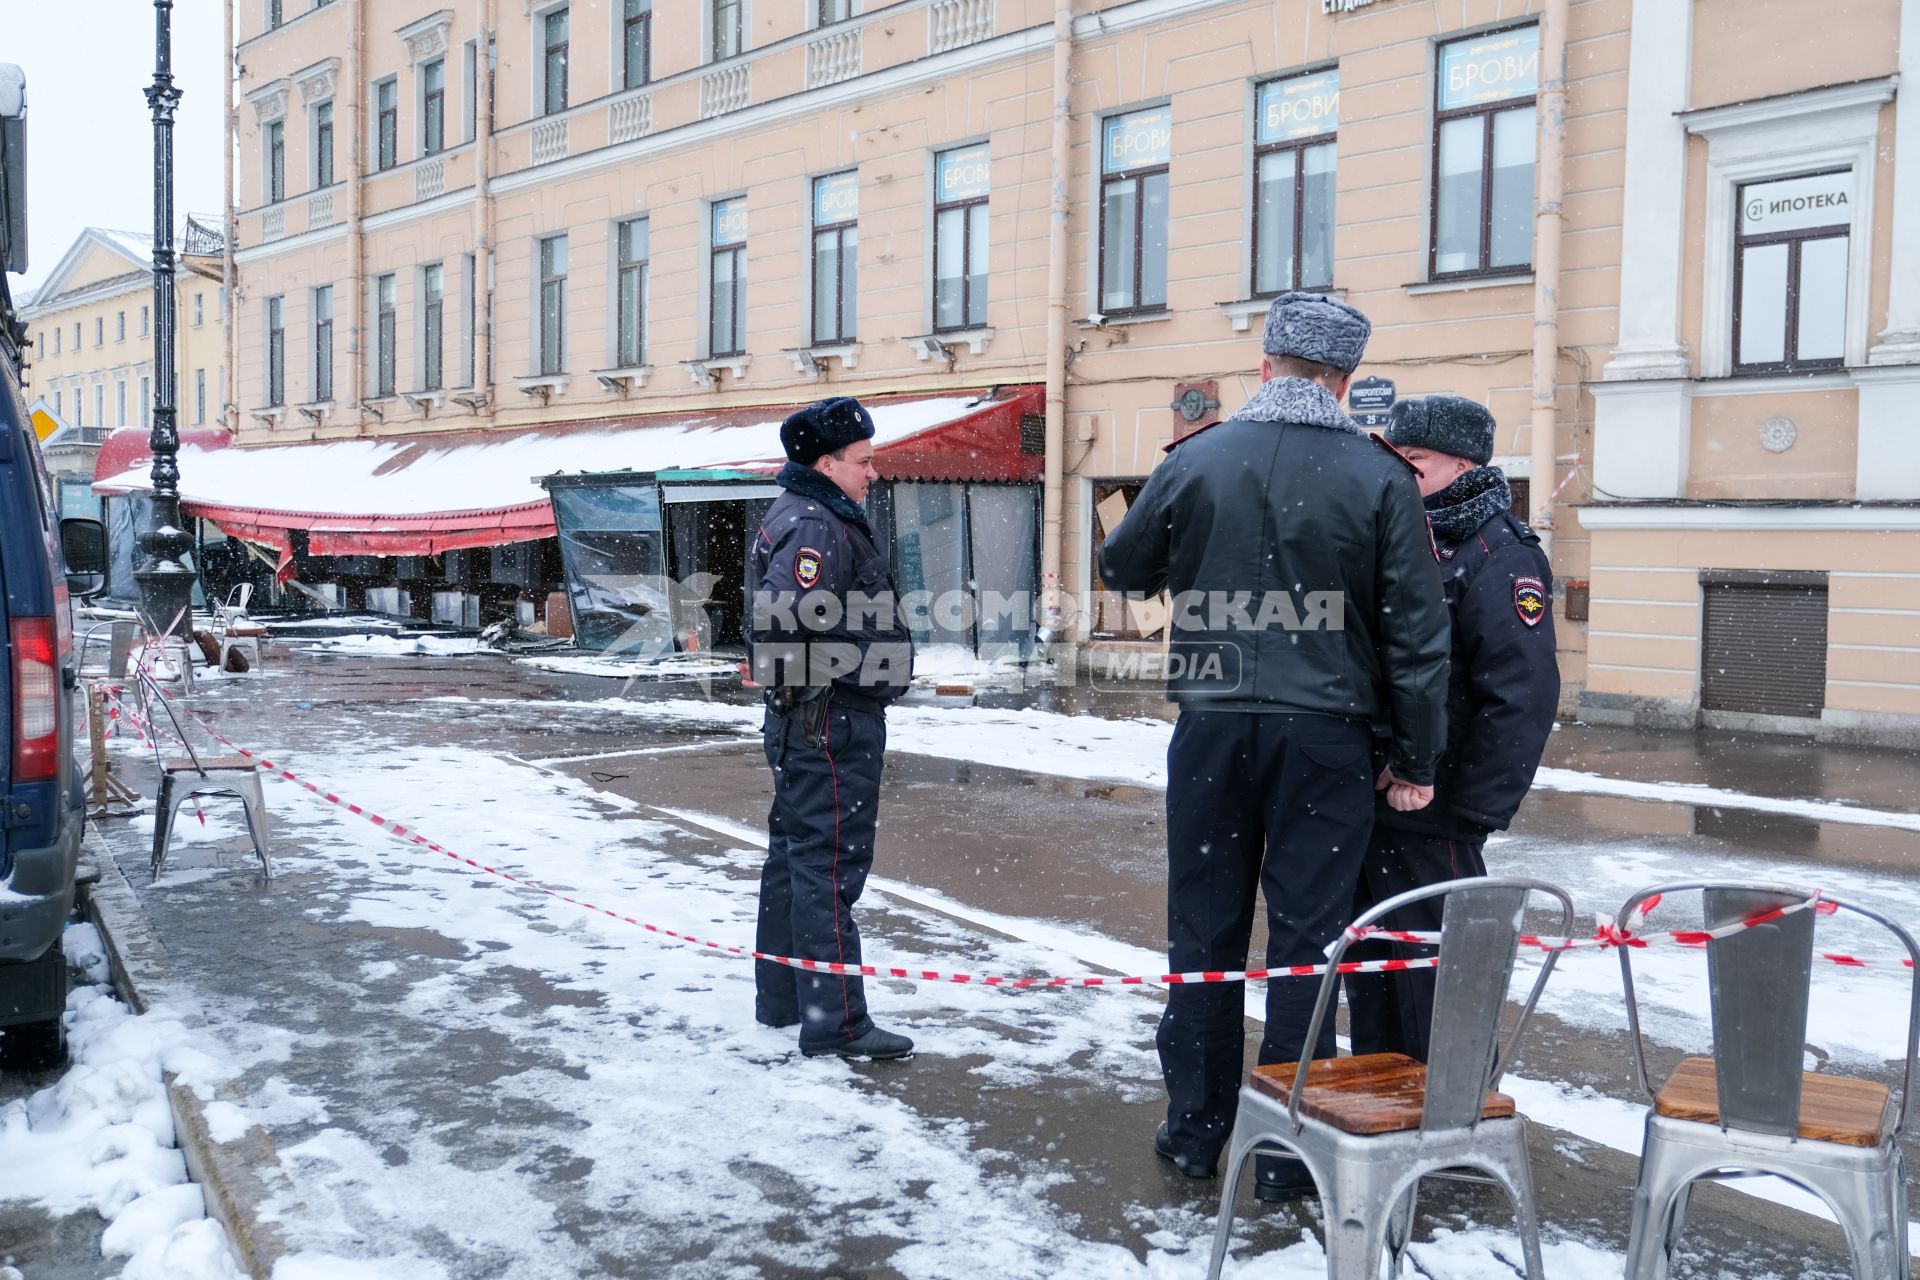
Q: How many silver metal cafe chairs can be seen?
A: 7